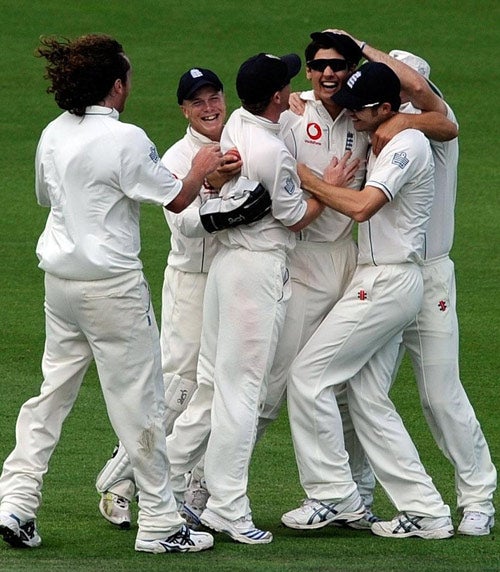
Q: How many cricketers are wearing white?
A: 6